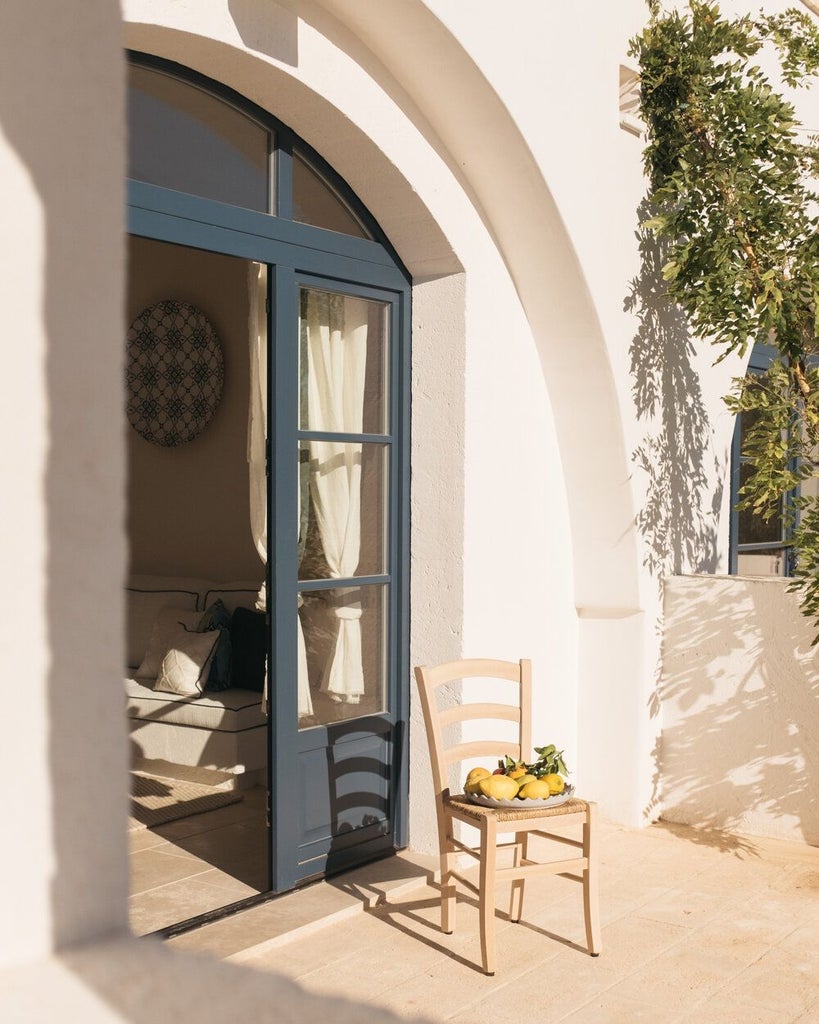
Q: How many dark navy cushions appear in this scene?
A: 2